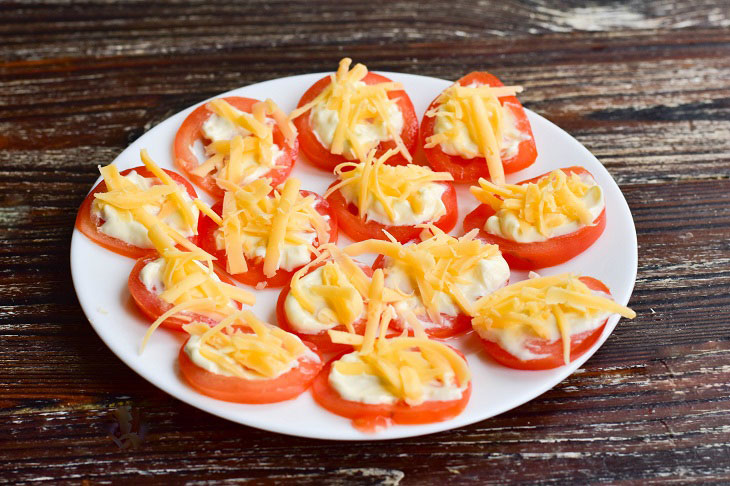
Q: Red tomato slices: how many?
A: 13